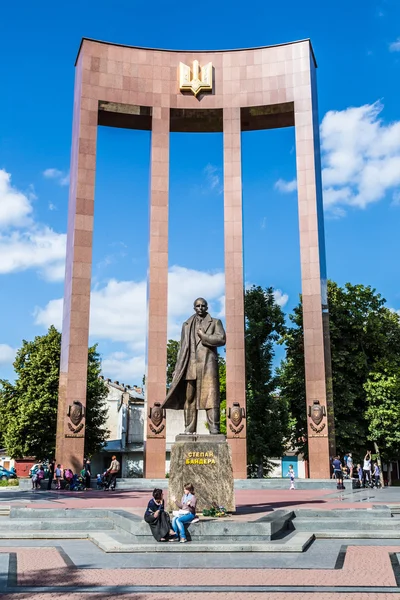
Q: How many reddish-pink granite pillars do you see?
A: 4